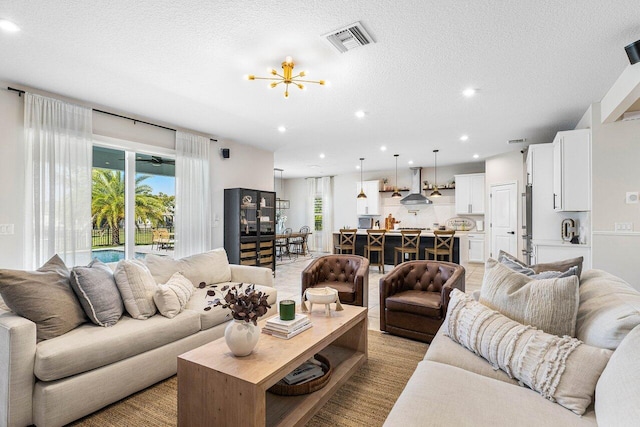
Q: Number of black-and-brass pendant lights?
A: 3